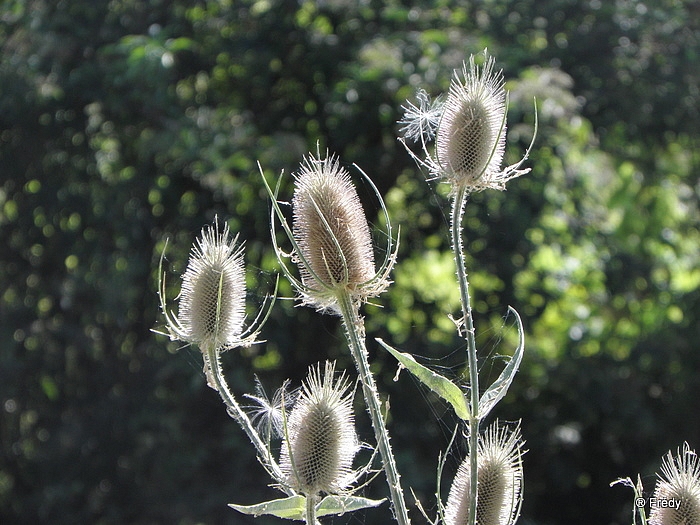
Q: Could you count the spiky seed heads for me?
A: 6